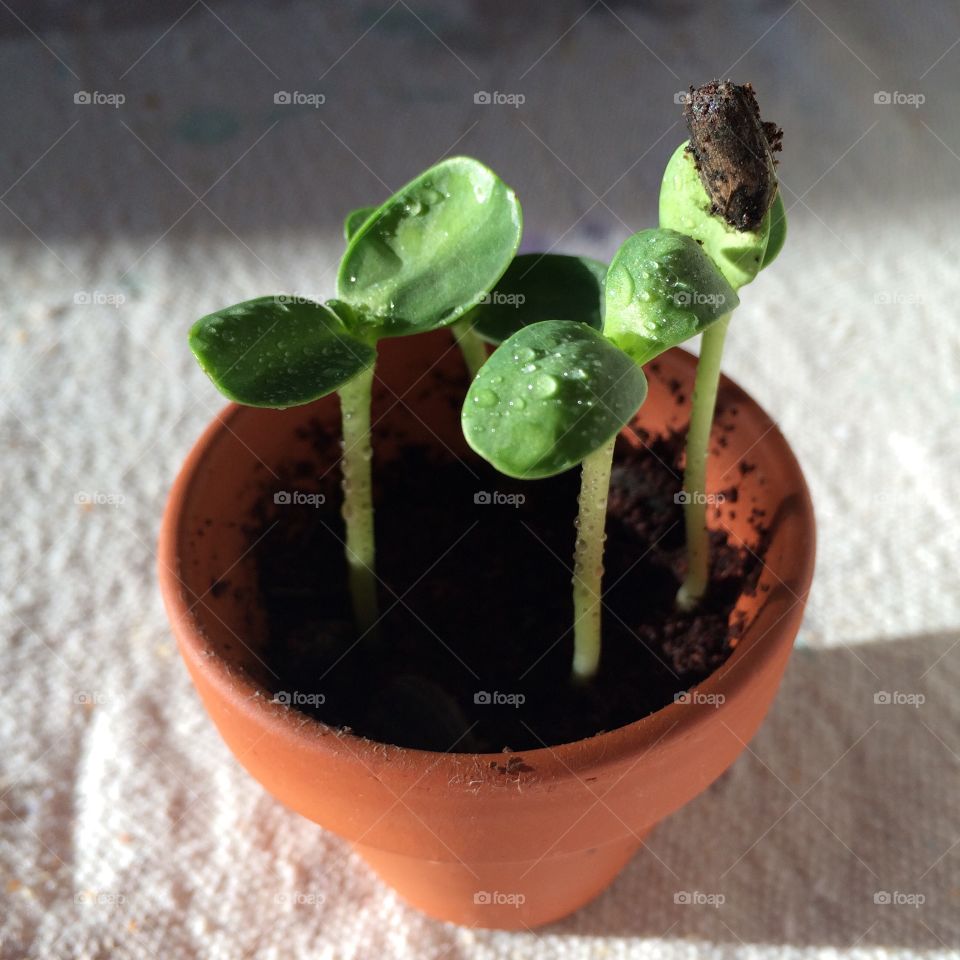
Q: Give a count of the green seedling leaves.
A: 8